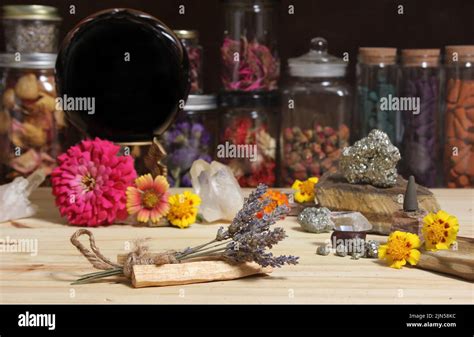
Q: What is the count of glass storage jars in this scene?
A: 10